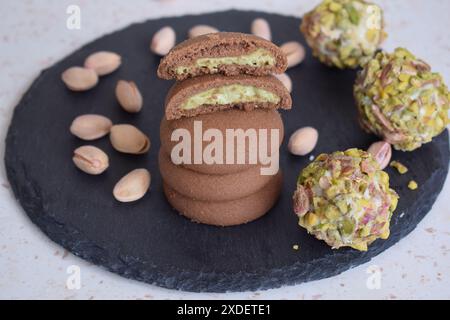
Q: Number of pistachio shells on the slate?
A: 14